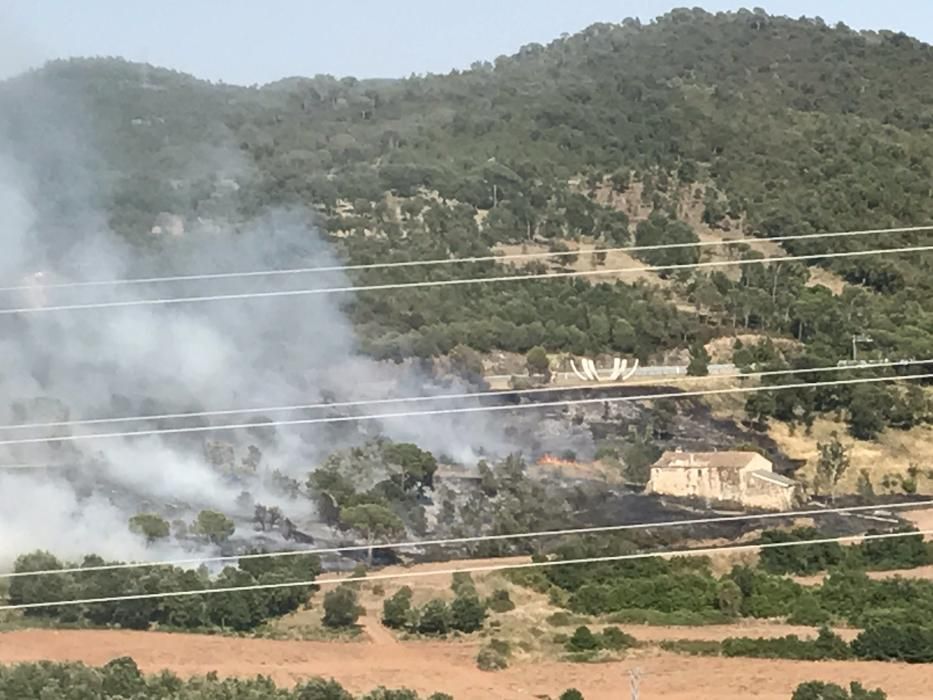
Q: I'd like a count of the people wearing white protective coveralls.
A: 0